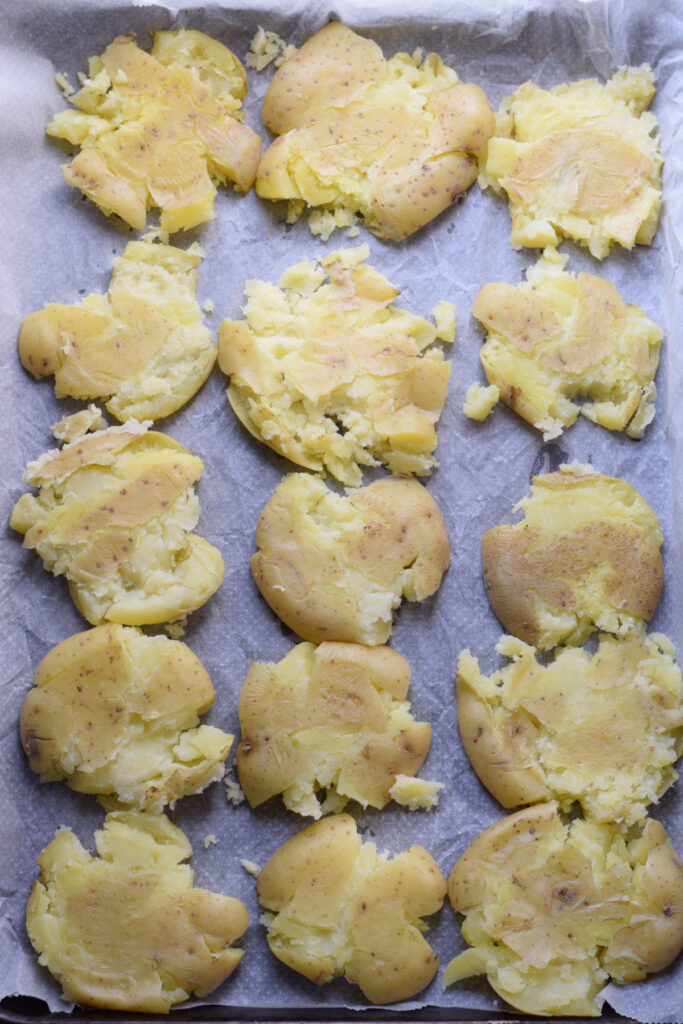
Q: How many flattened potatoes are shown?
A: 15